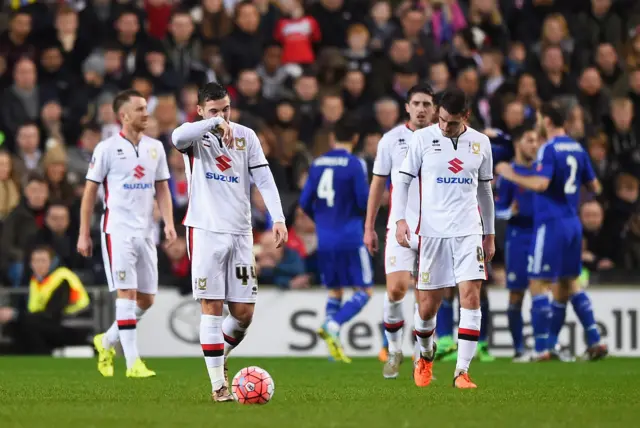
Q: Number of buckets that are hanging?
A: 0